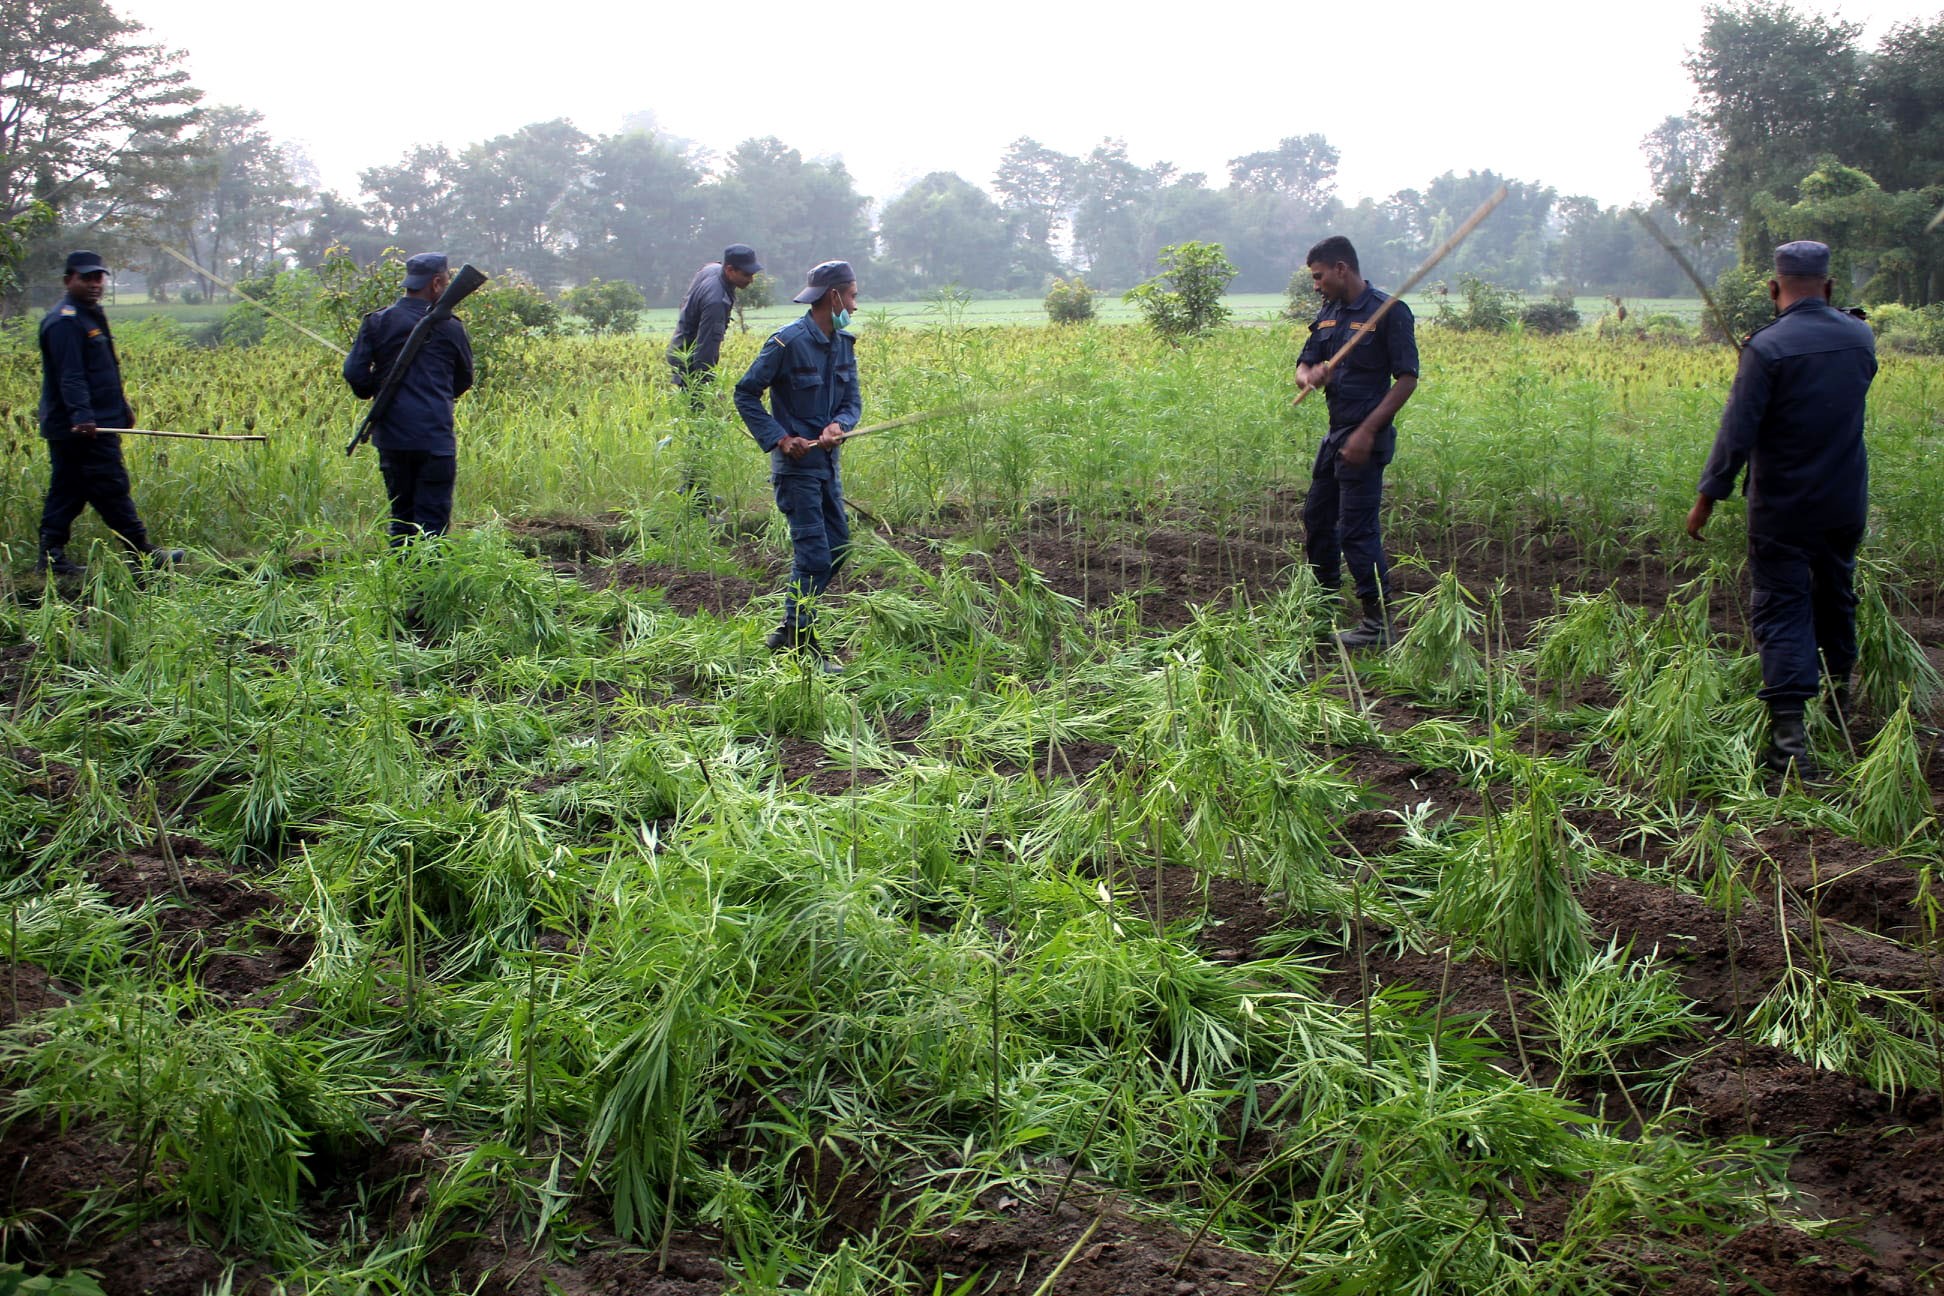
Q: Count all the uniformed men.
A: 6